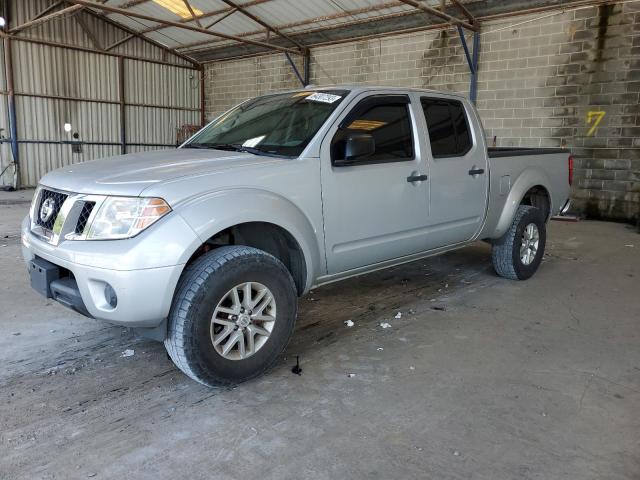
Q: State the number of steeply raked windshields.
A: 1